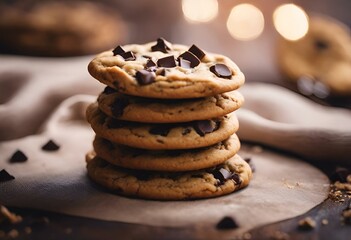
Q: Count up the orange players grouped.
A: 0